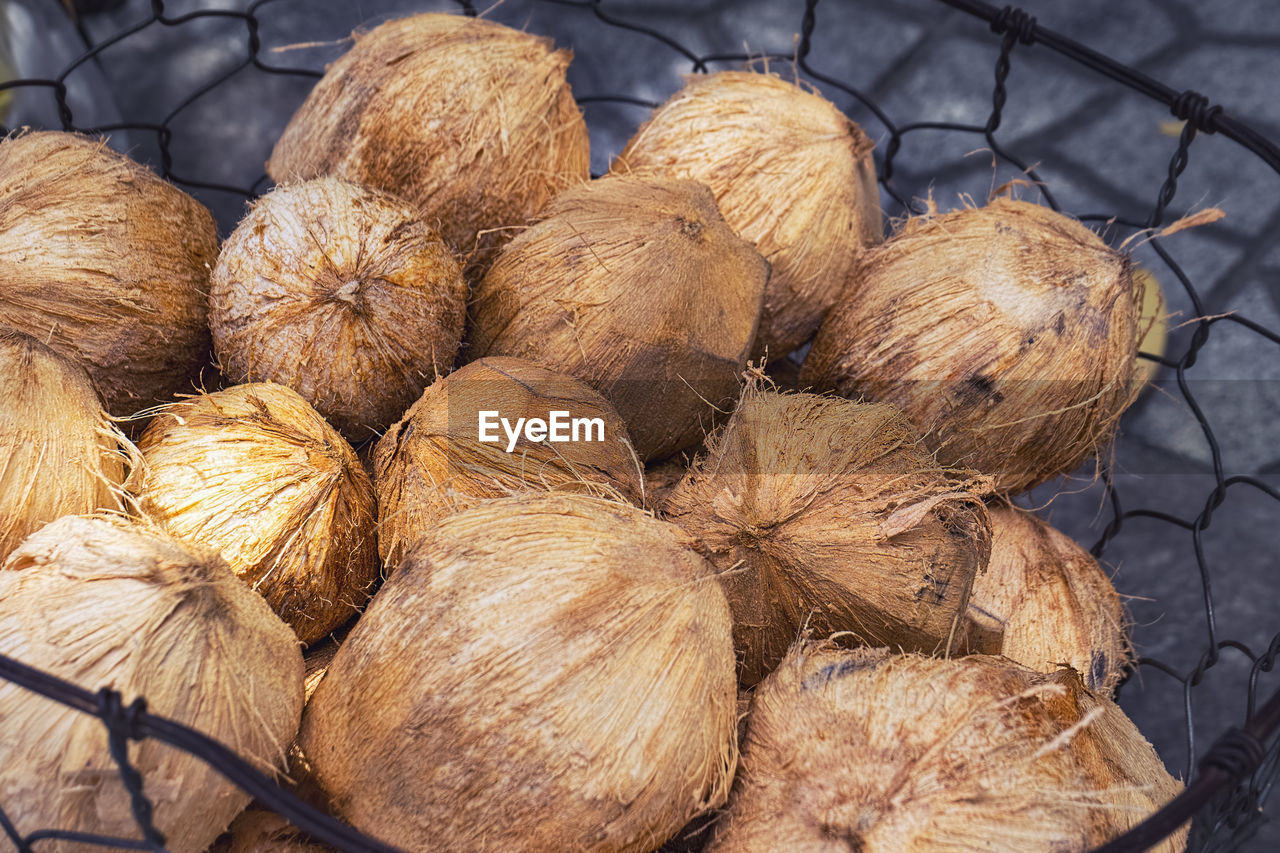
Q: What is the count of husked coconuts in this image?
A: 14